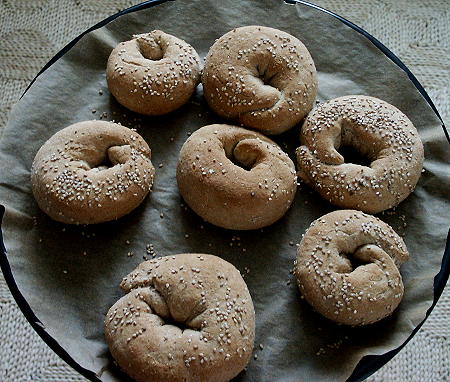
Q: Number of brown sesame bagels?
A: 7